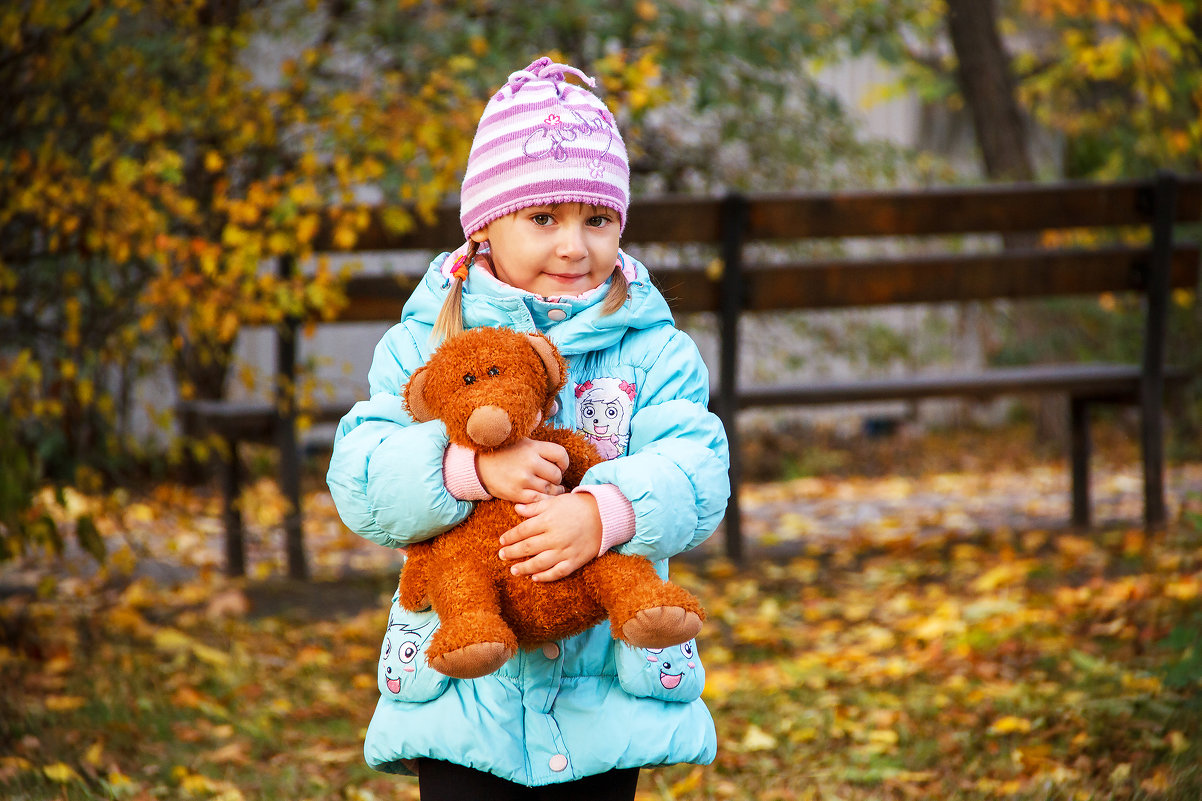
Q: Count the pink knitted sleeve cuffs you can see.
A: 2